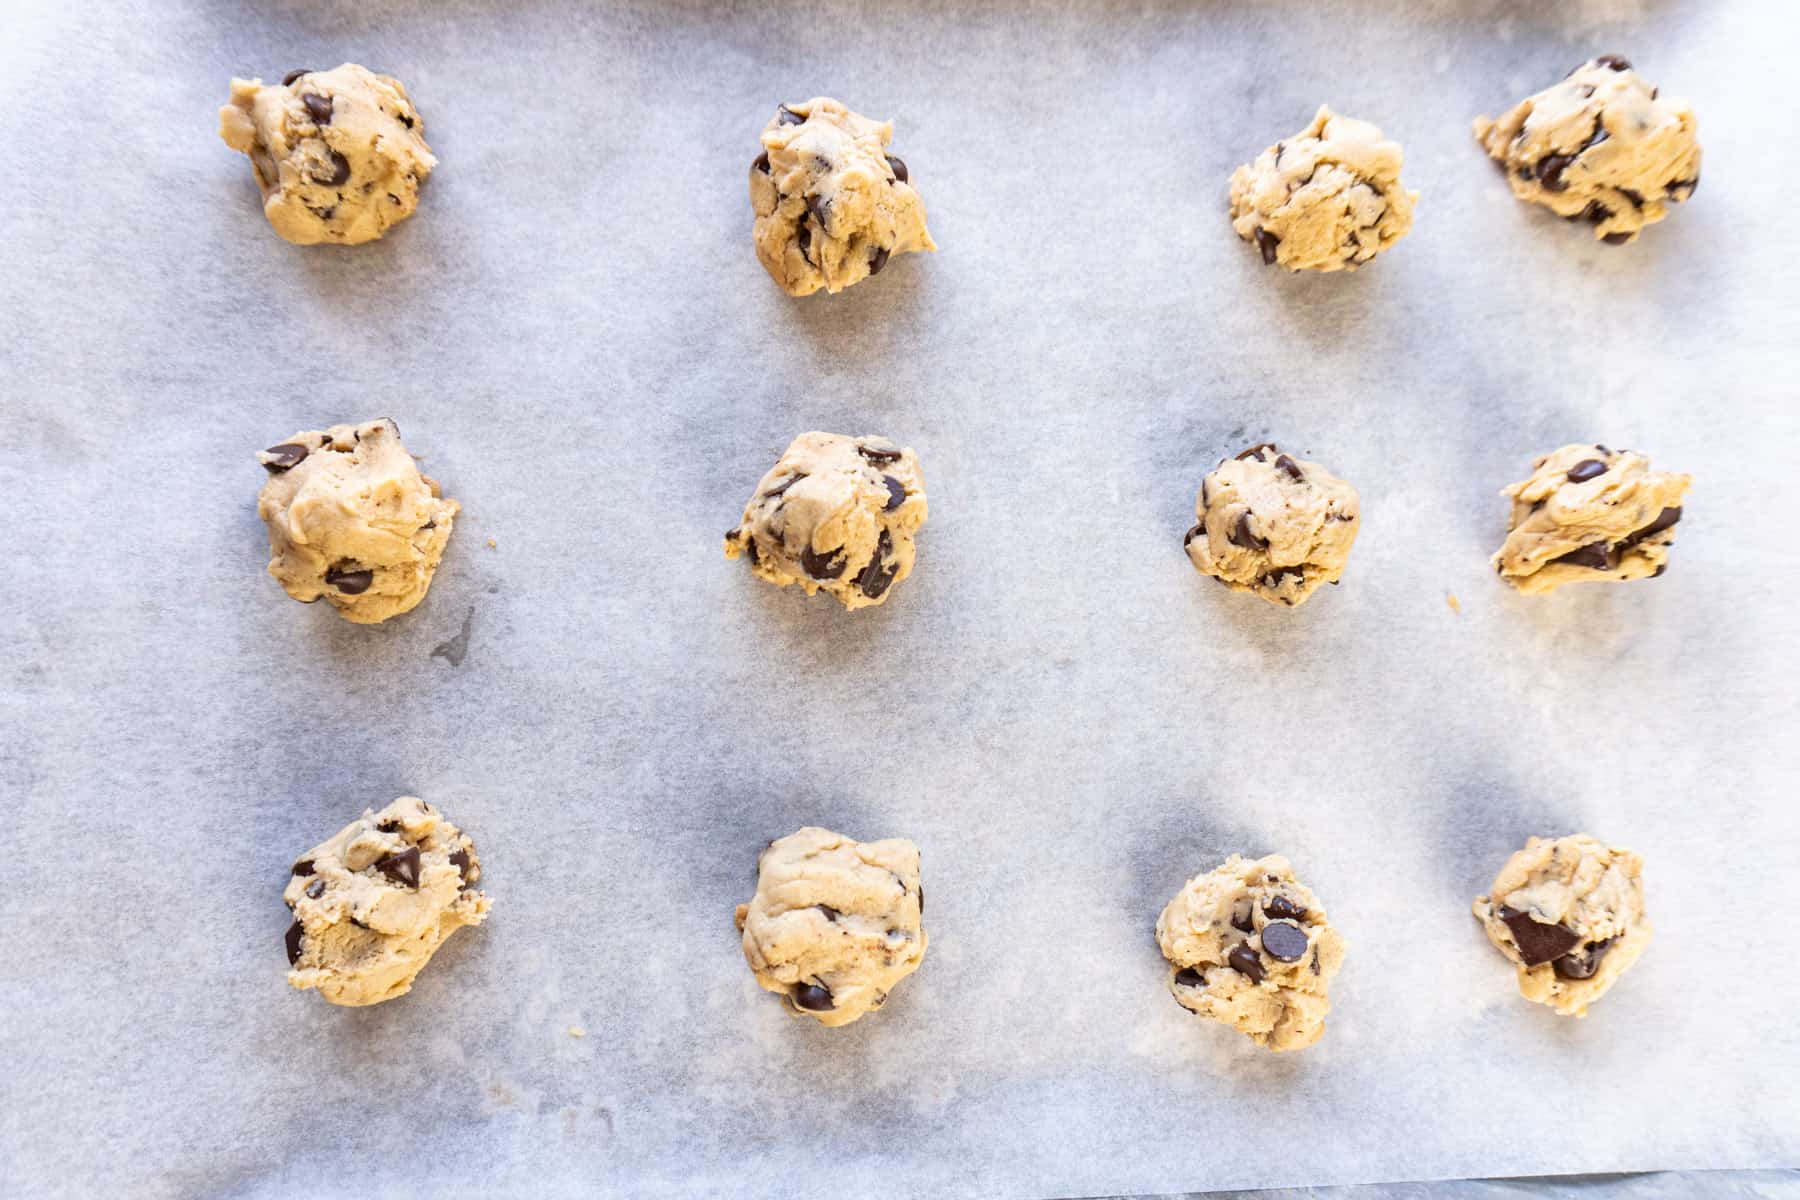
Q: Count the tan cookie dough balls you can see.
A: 12